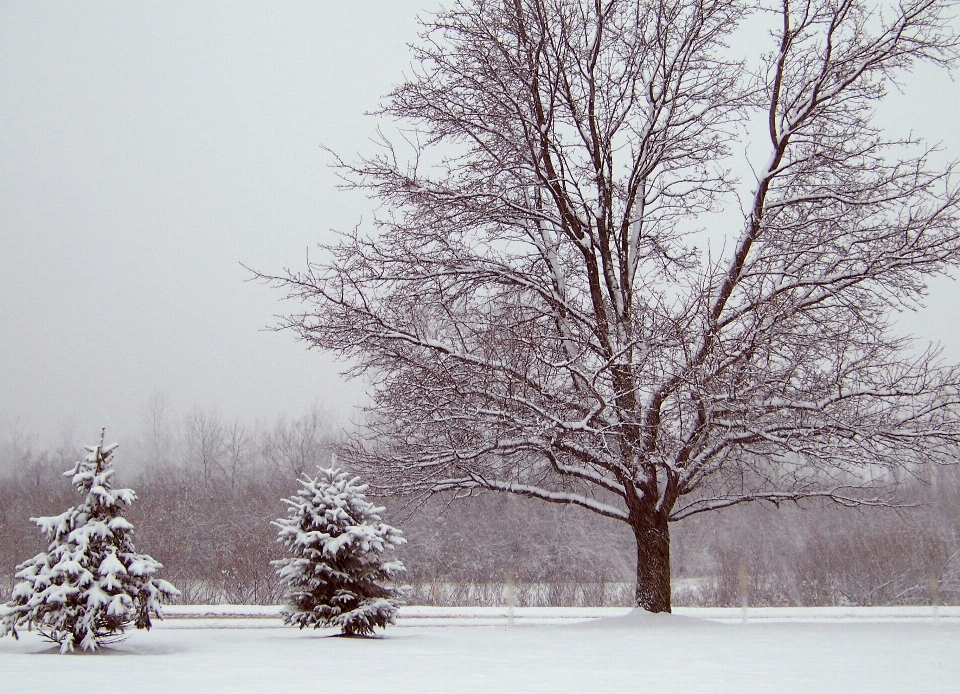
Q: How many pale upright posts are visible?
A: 3